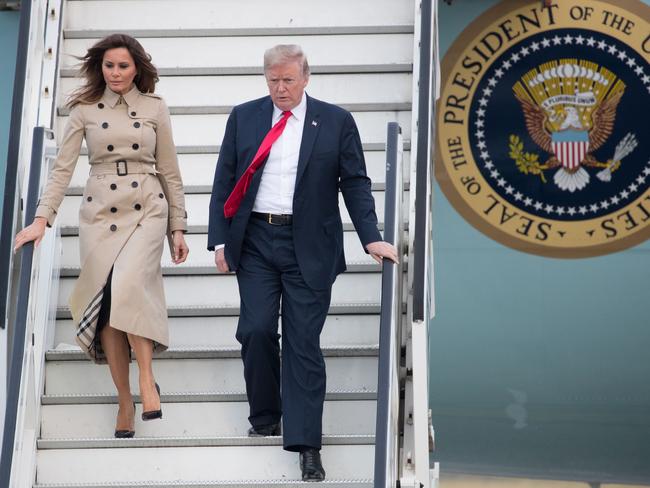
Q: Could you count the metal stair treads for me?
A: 12